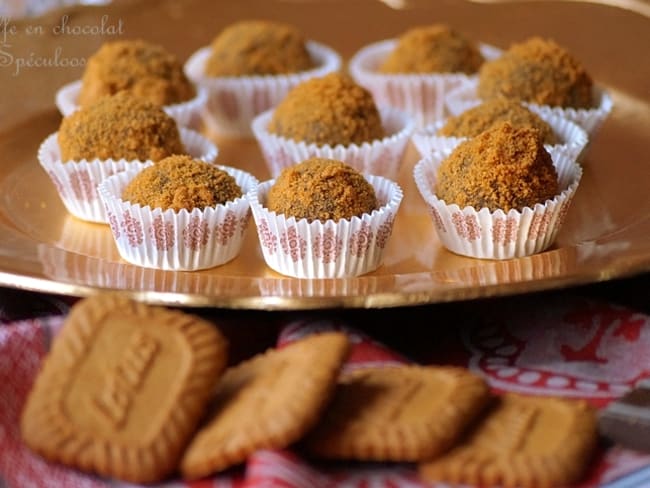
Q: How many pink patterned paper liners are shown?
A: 10